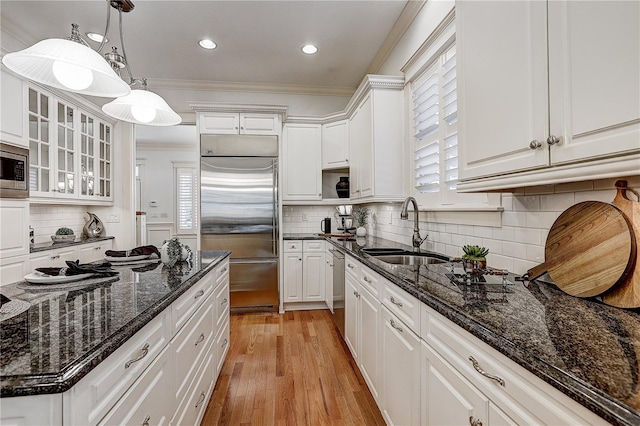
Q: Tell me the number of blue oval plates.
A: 0